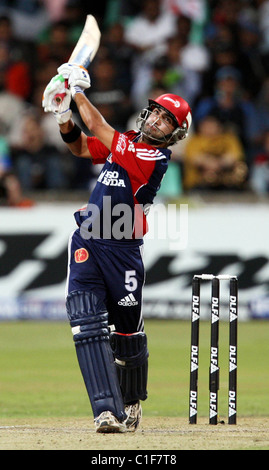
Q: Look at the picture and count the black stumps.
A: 3